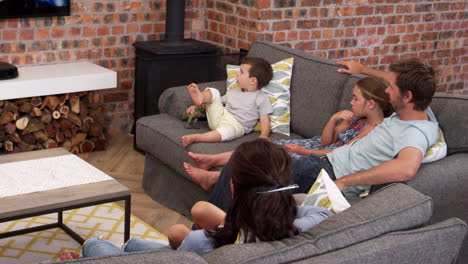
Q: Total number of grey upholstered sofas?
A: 2